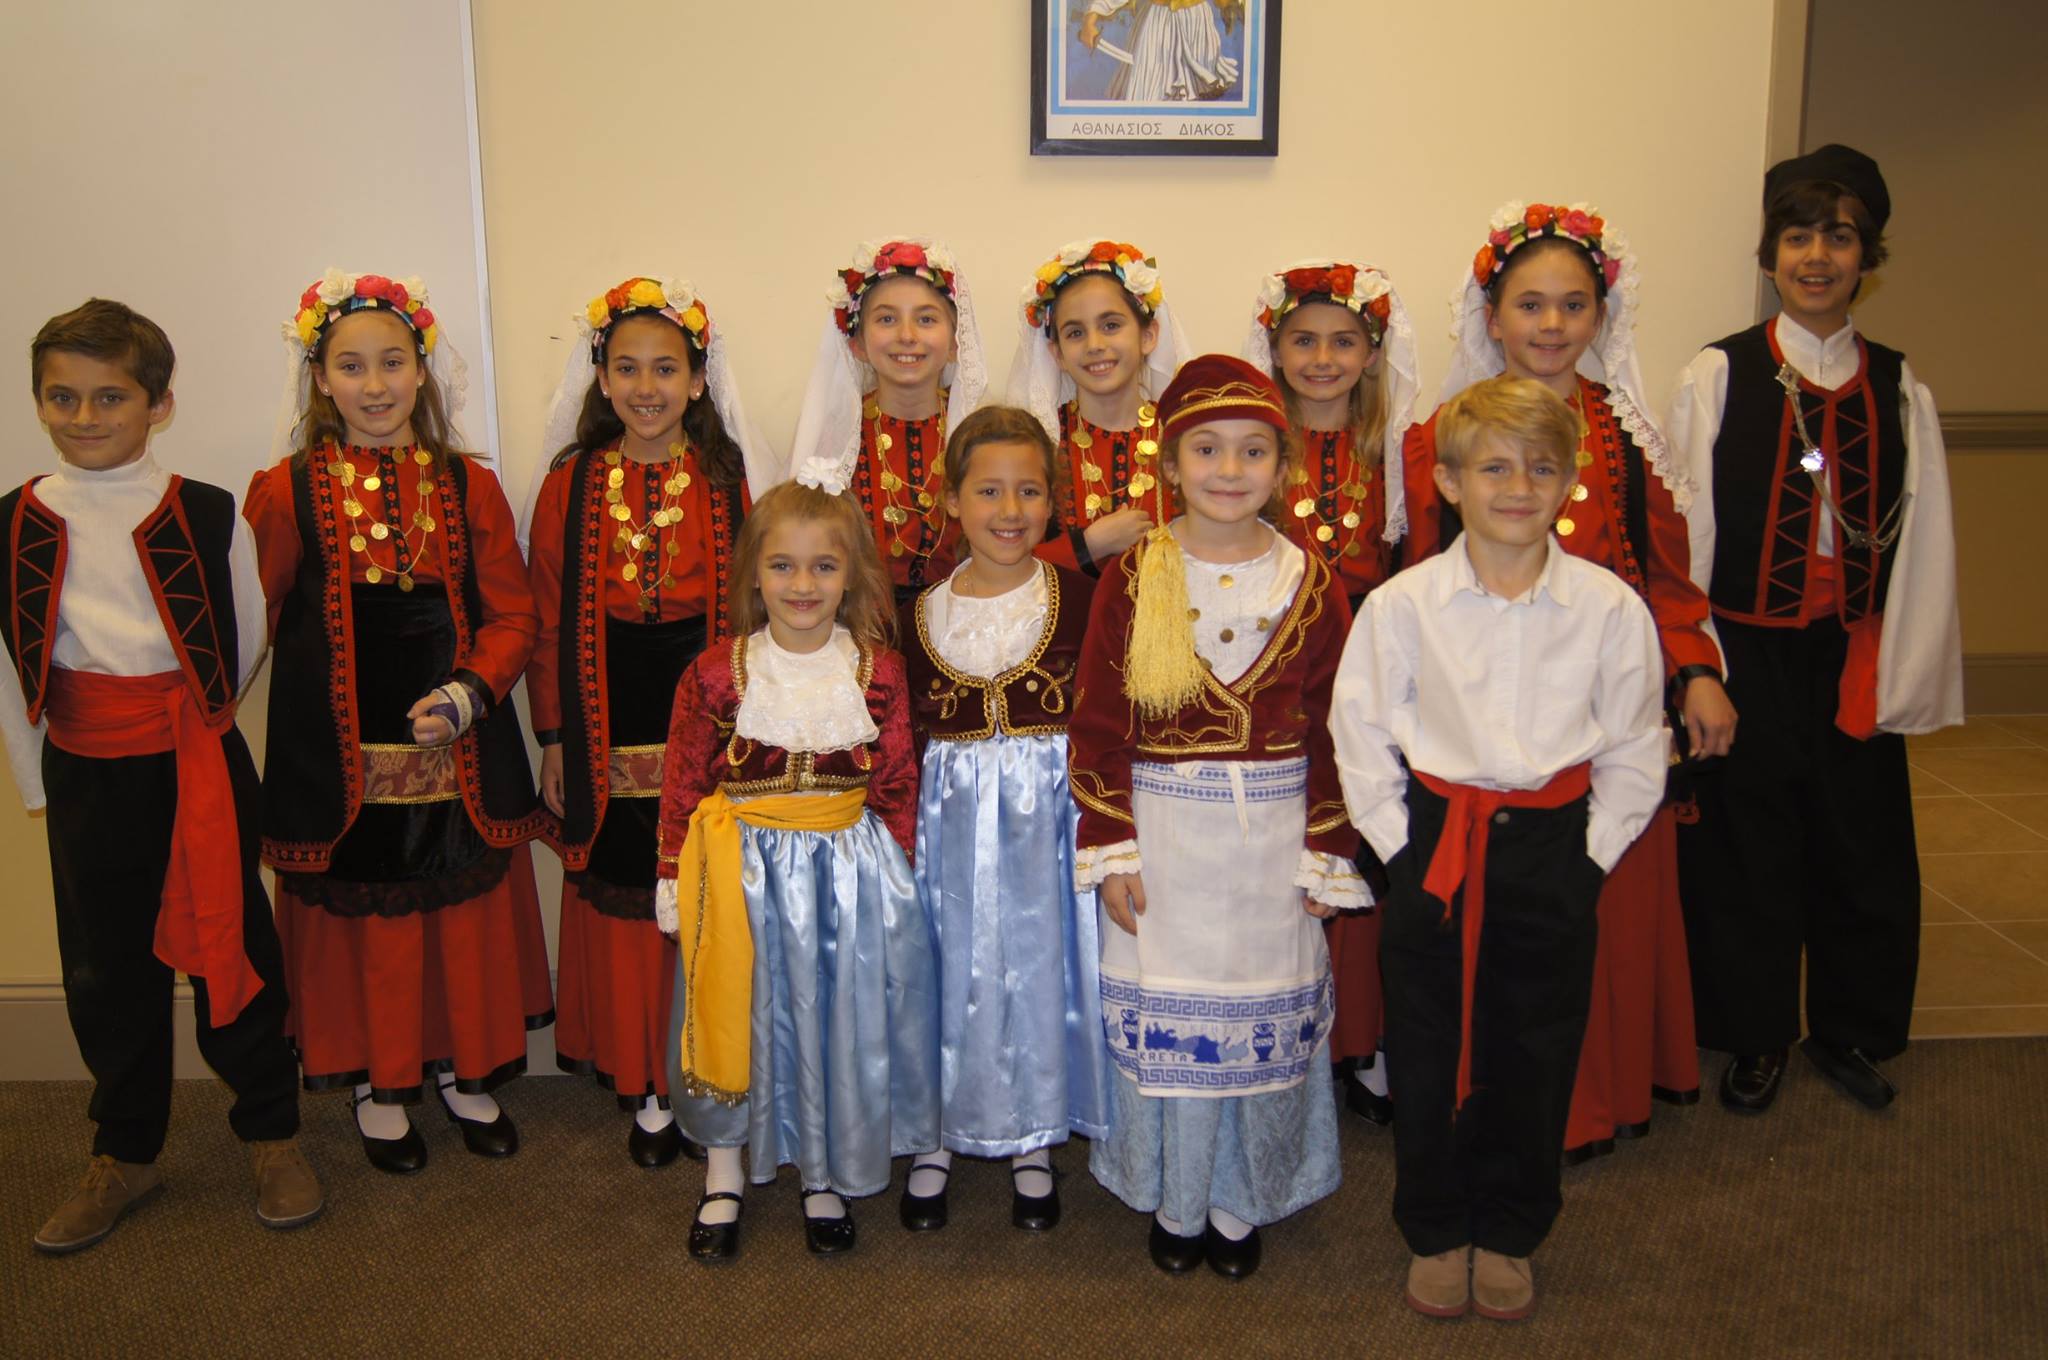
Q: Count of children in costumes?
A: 12